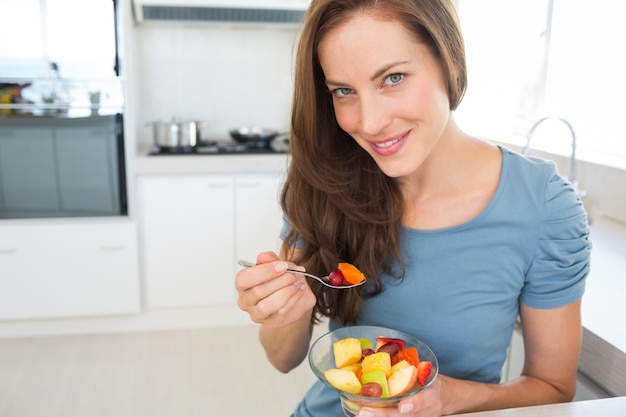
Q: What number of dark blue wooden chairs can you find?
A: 0